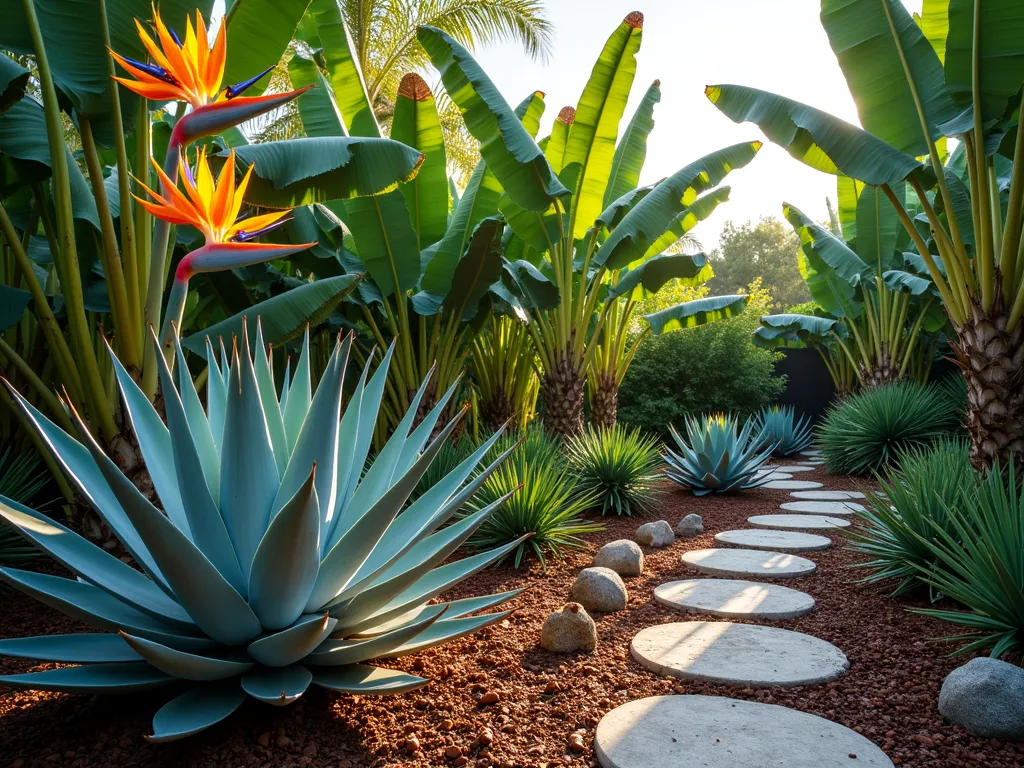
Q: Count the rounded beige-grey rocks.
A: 6